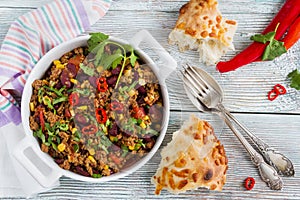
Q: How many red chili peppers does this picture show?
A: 2